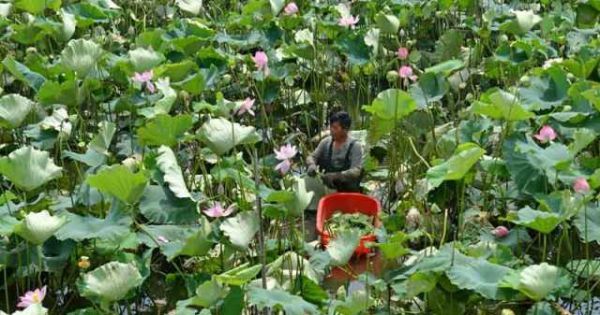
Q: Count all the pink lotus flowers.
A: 13